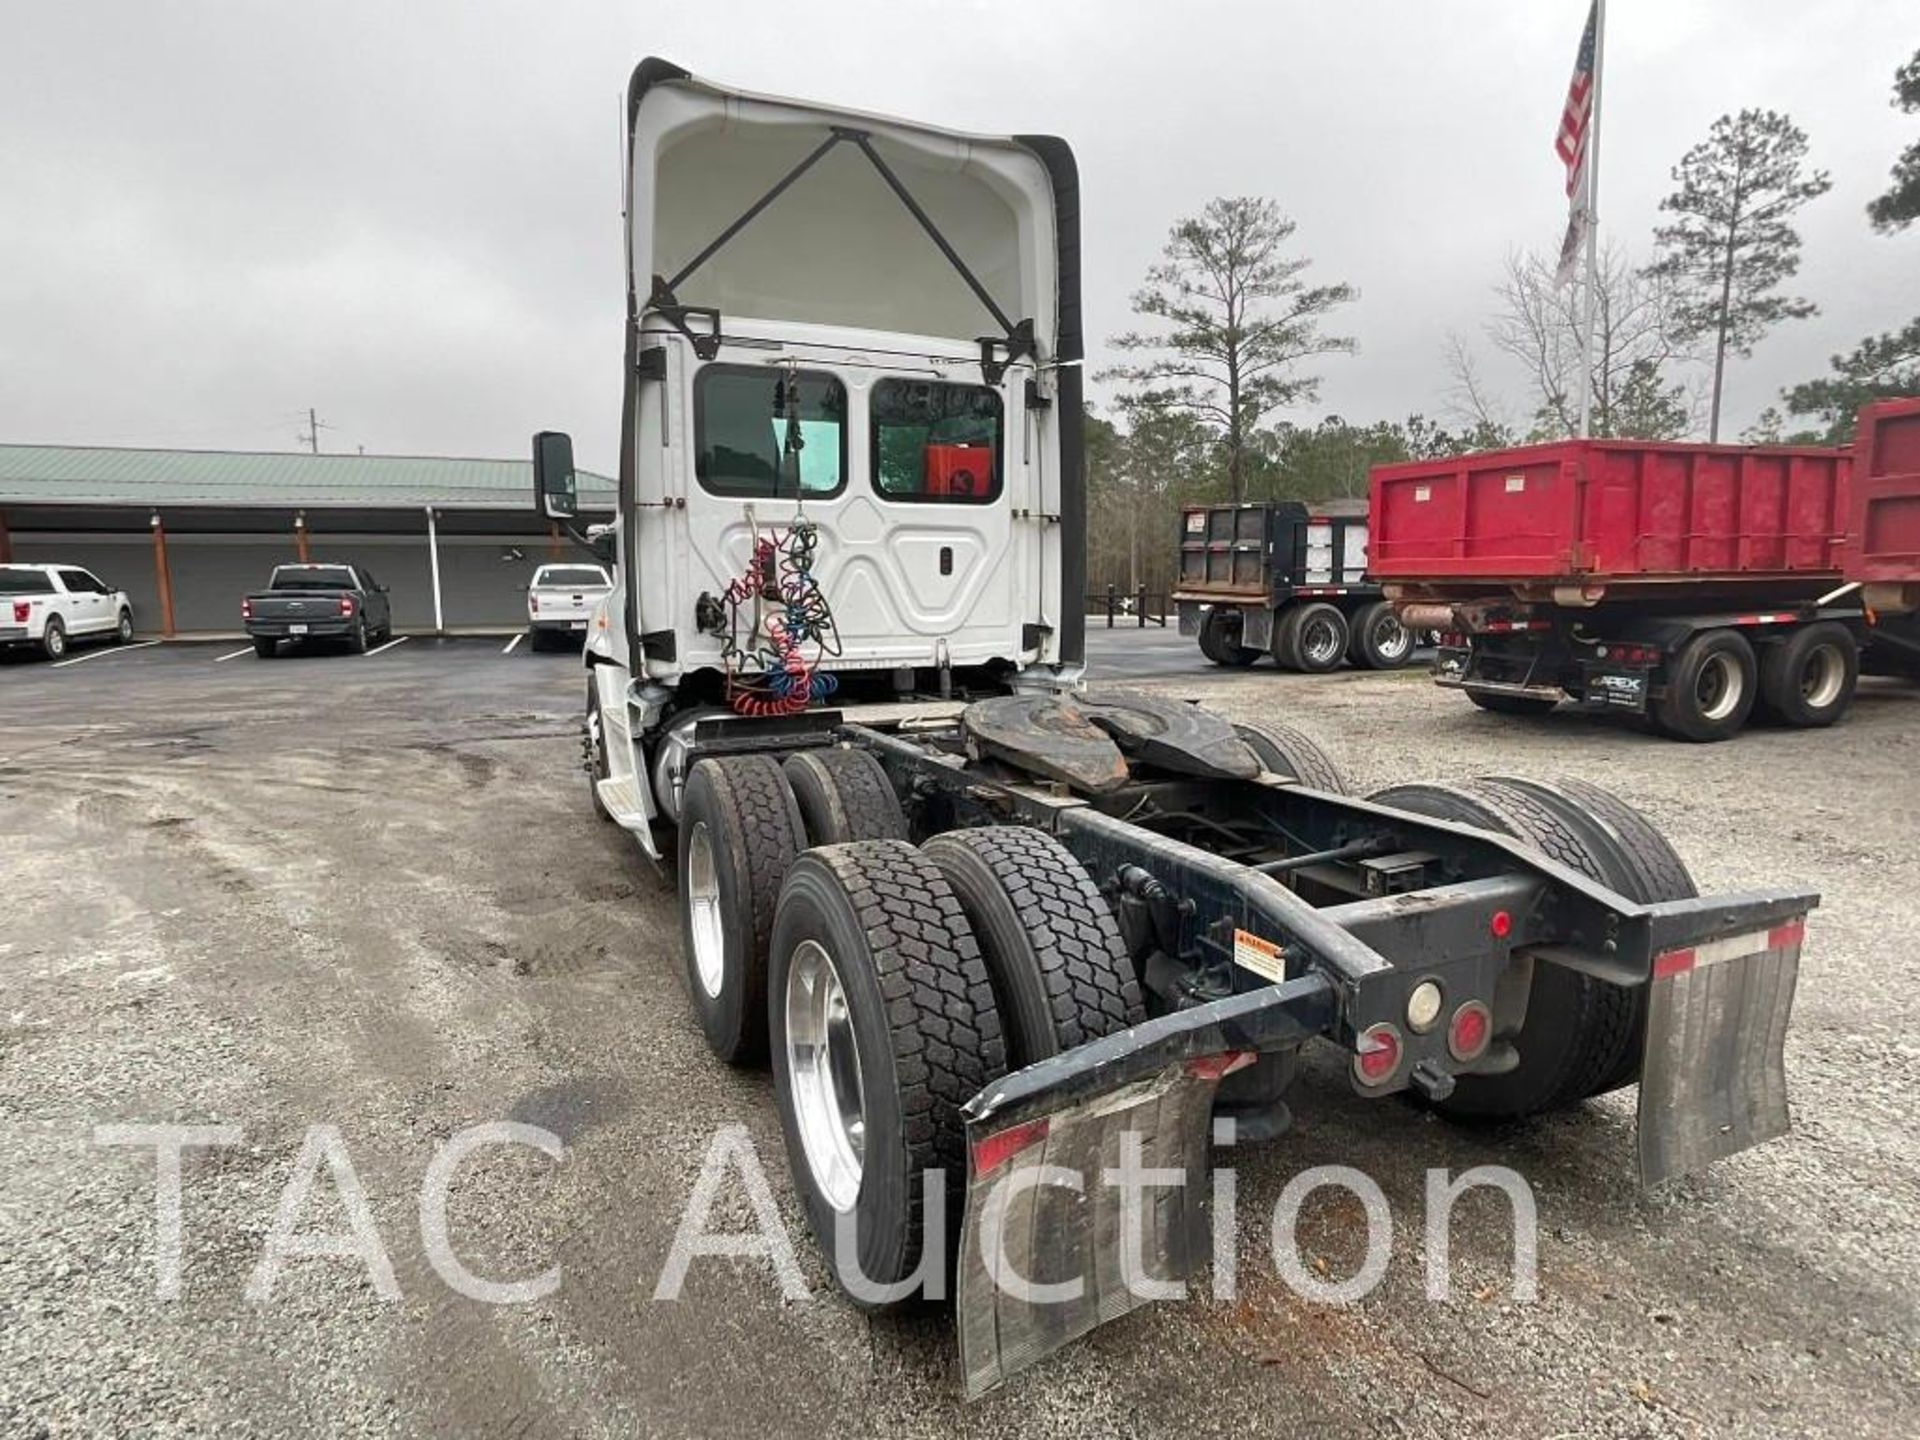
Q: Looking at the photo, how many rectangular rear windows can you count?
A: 2